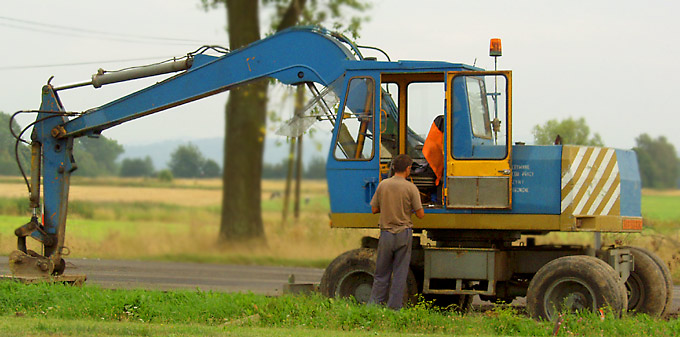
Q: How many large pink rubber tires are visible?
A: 0